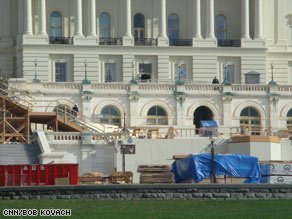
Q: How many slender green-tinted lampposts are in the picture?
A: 6